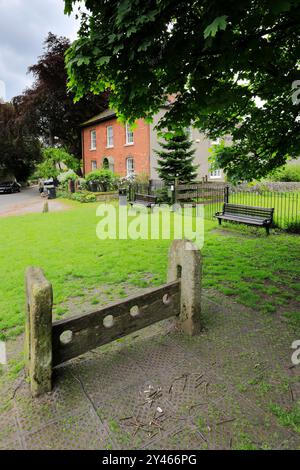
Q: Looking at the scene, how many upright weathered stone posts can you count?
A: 2